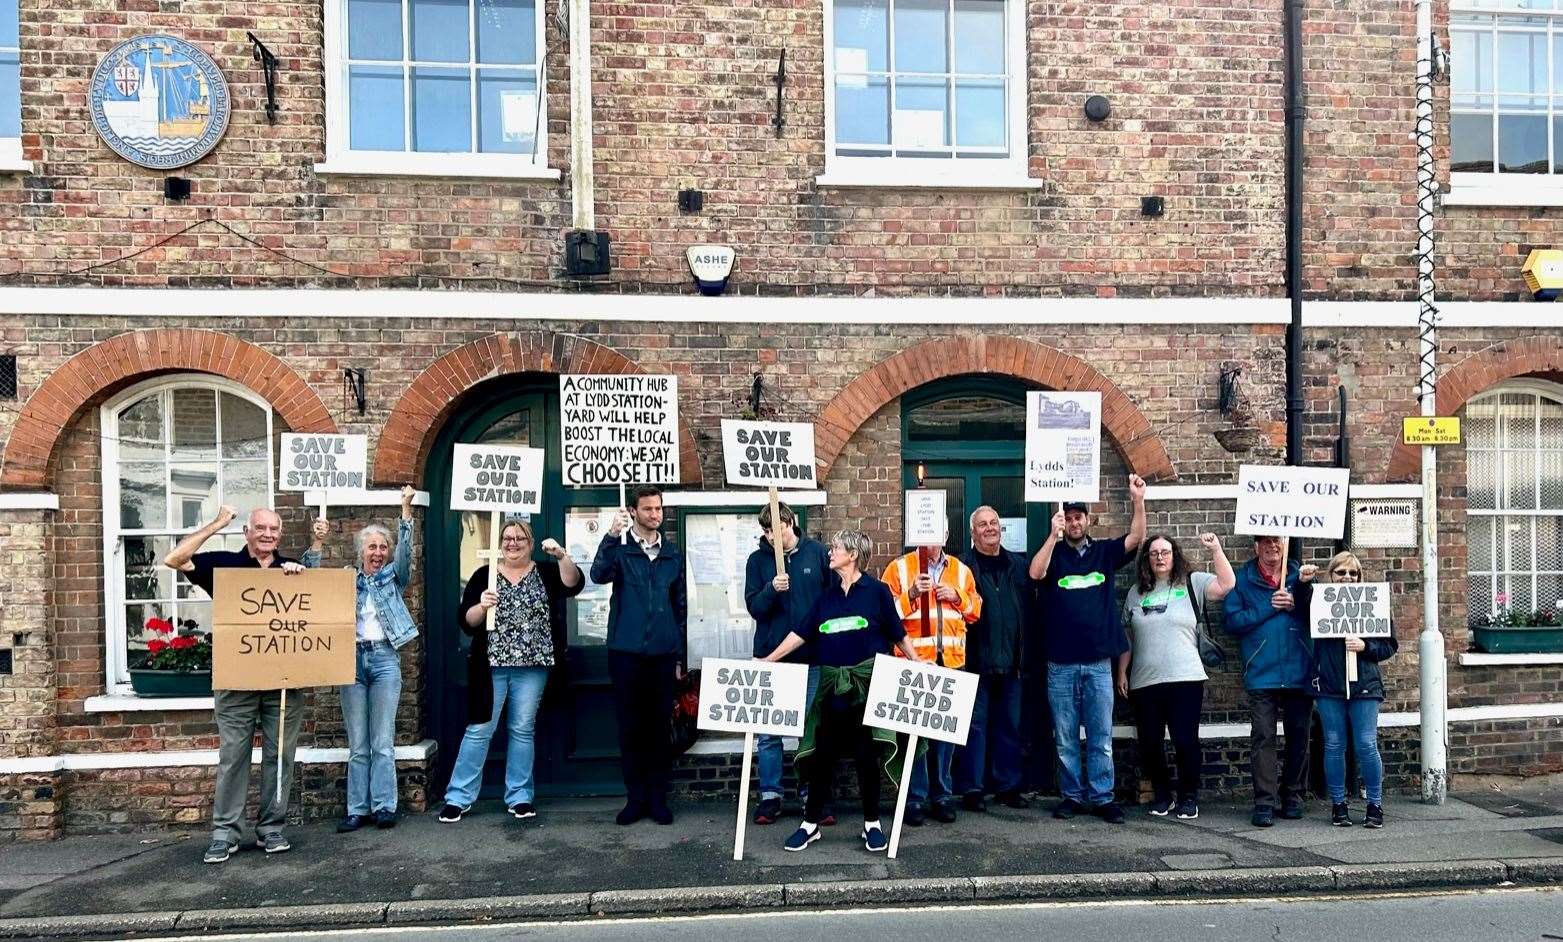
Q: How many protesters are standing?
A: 12